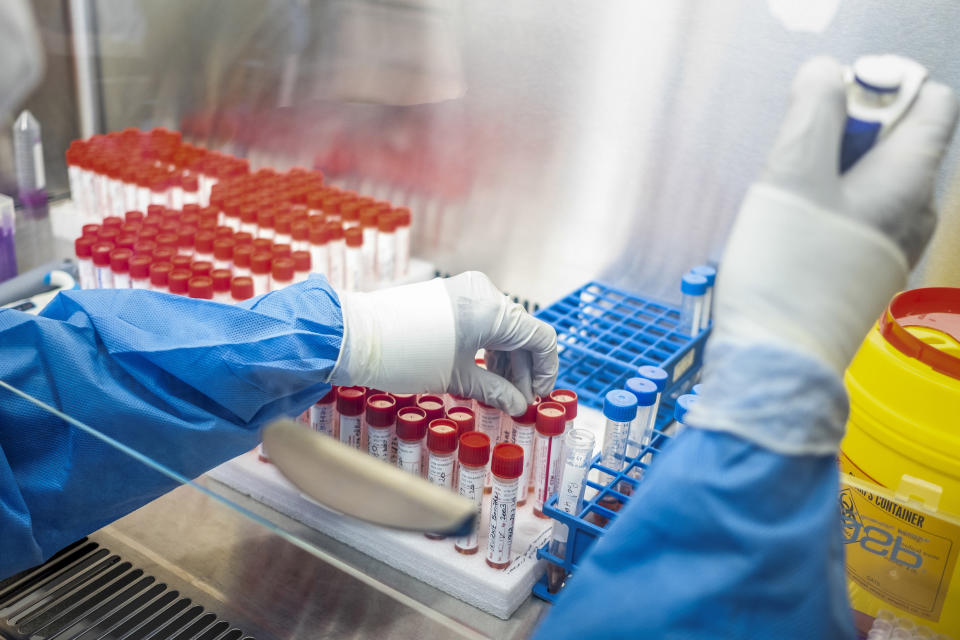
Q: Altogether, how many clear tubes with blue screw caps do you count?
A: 7